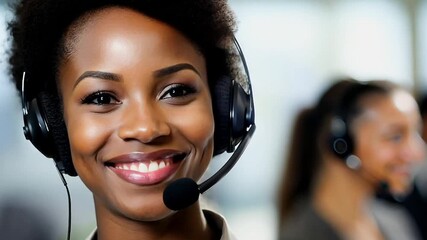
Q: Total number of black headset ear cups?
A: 3